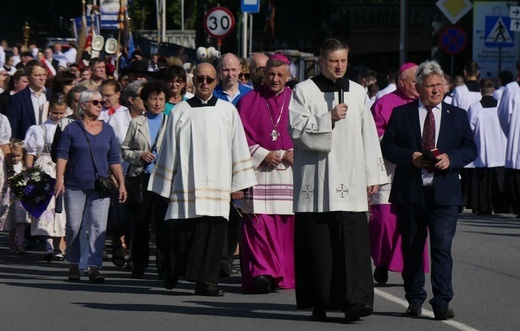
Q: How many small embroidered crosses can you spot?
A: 5